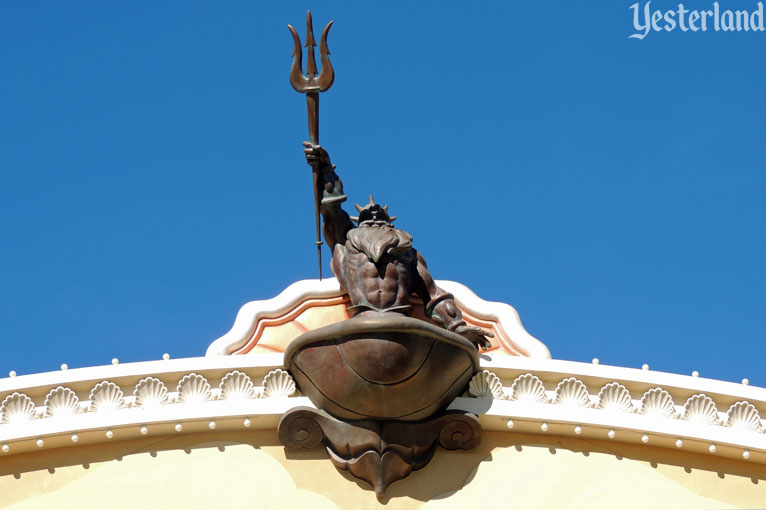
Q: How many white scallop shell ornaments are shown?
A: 14